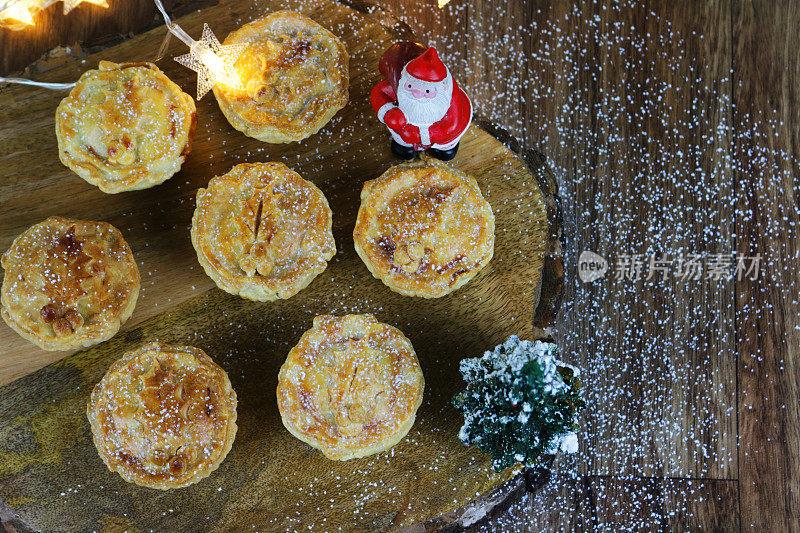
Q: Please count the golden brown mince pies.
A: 7